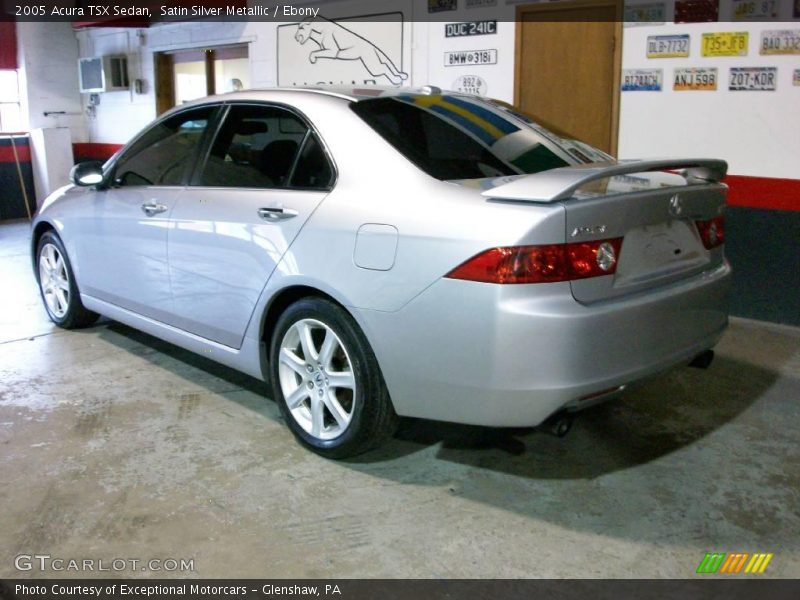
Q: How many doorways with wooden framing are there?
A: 2